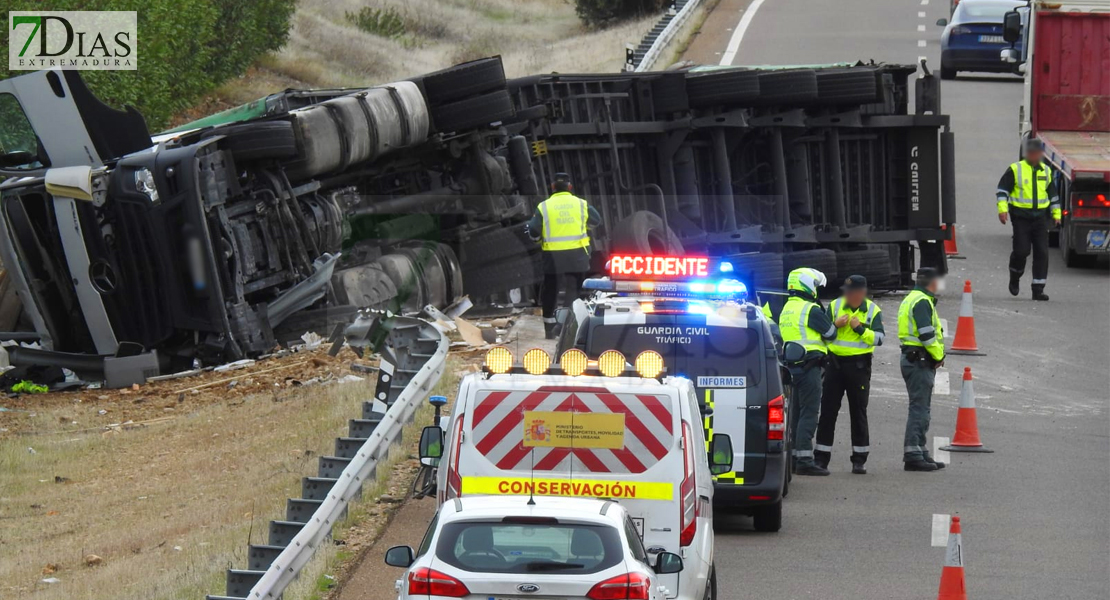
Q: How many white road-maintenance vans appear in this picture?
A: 1